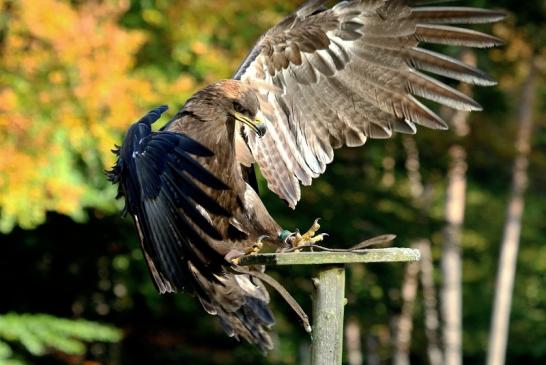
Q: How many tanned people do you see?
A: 0